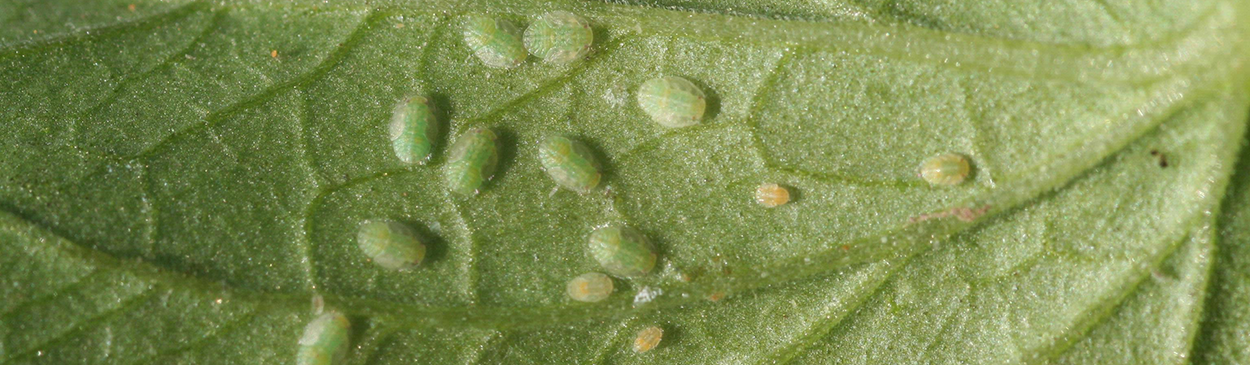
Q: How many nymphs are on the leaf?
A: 13